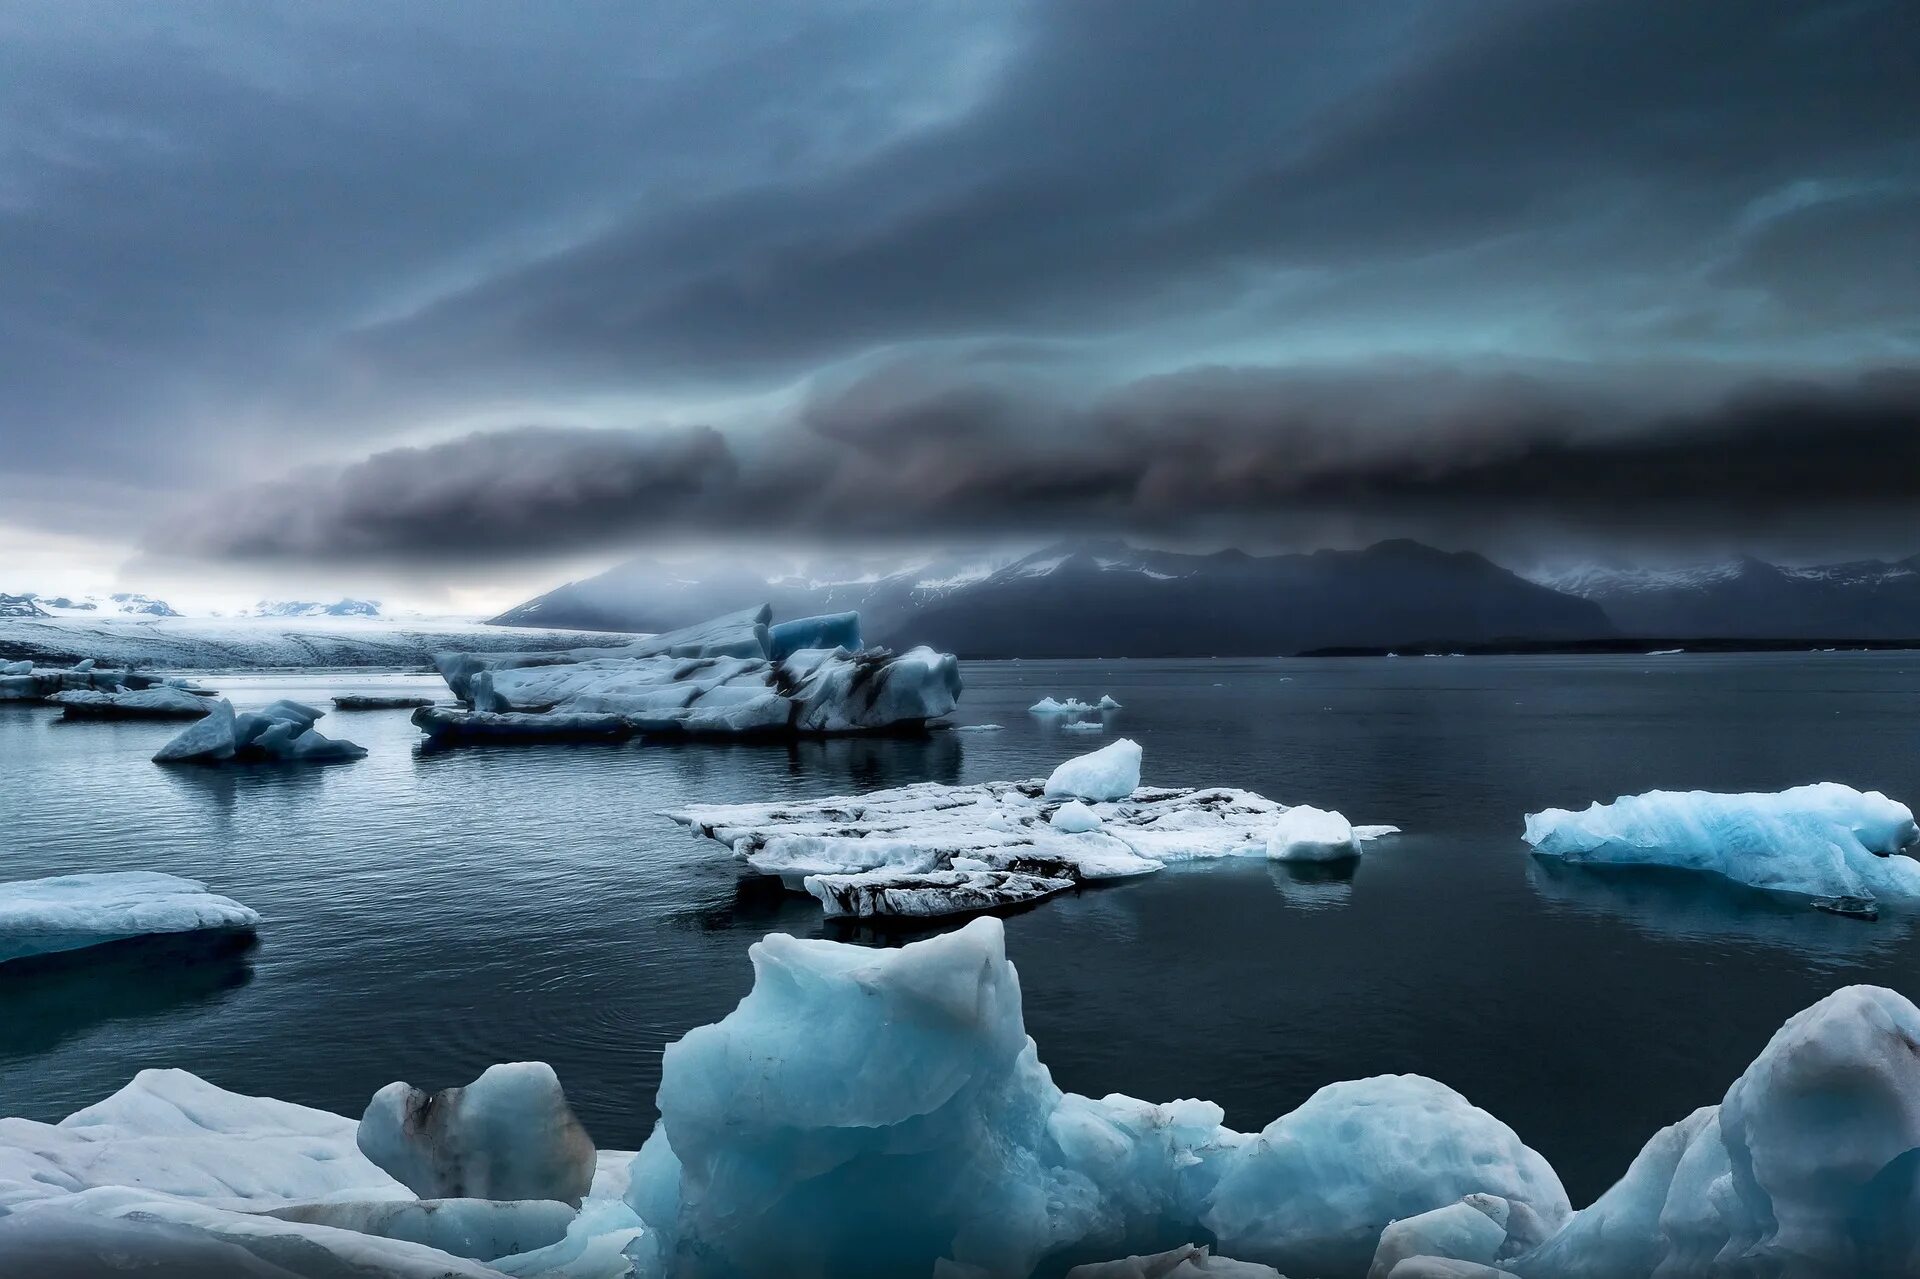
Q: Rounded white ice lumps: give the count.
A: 3